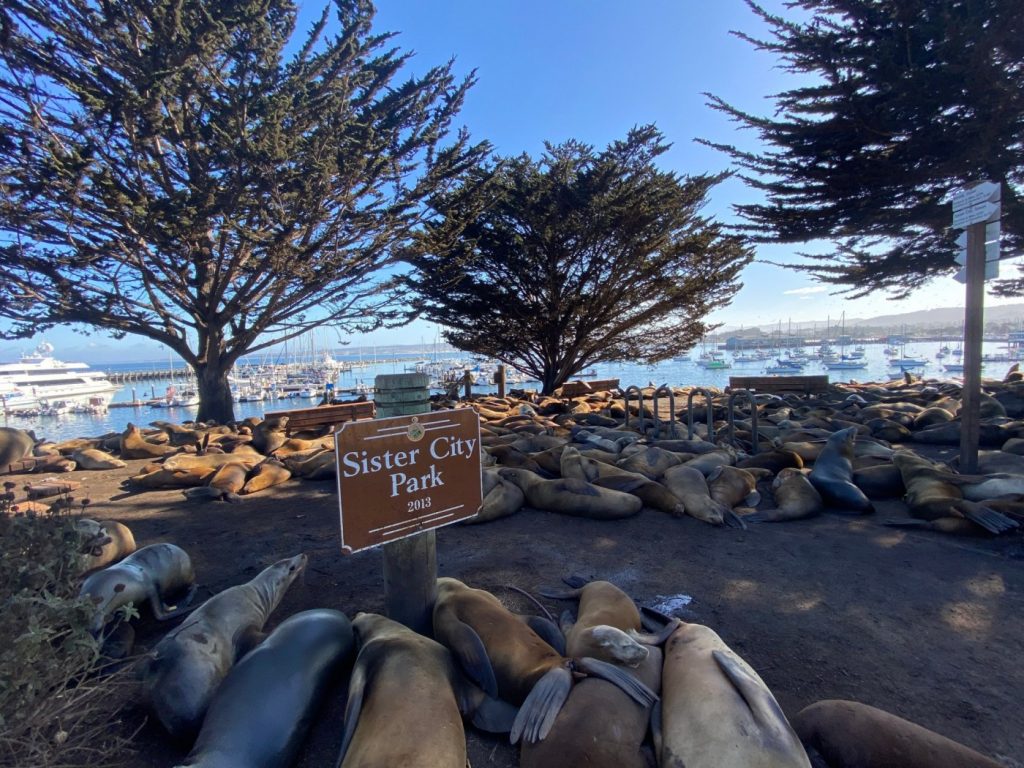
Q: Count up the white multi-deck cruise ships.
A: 1